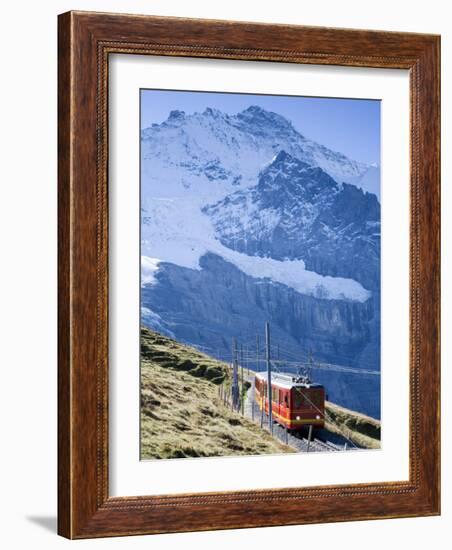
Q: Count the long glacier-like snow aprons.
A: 1